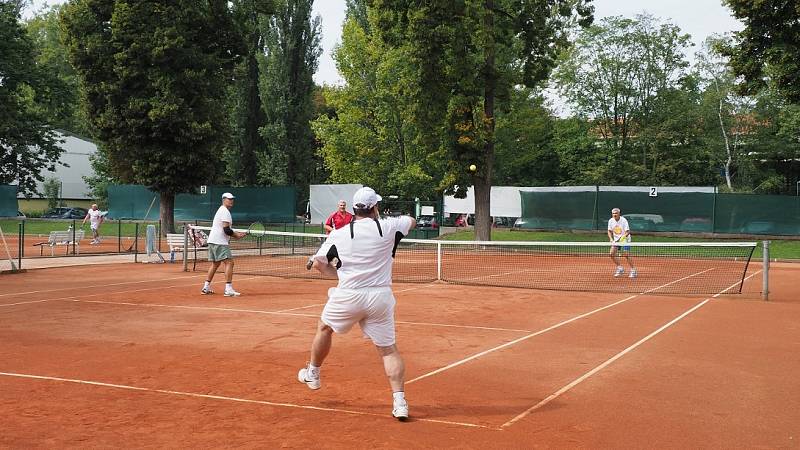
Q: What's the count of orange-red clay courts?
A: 2